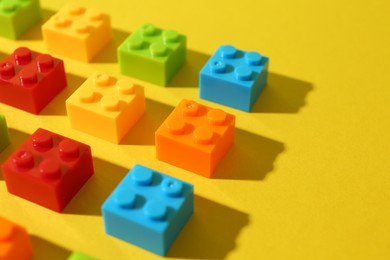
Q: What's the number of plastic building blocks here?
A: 12